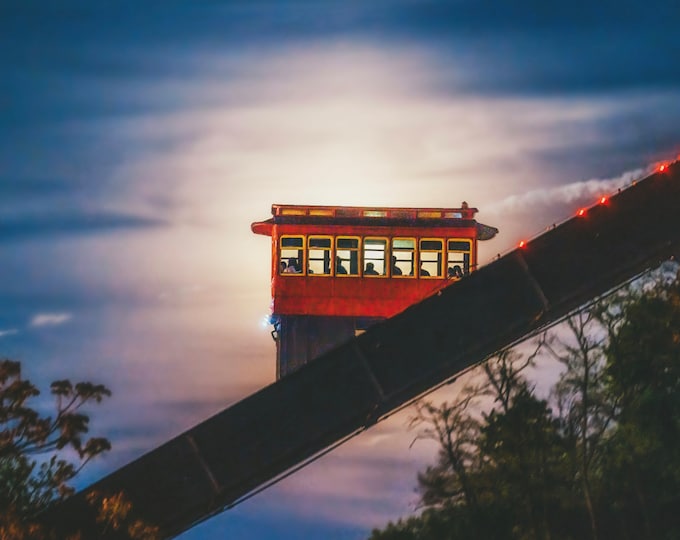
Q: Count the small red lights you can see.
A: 4